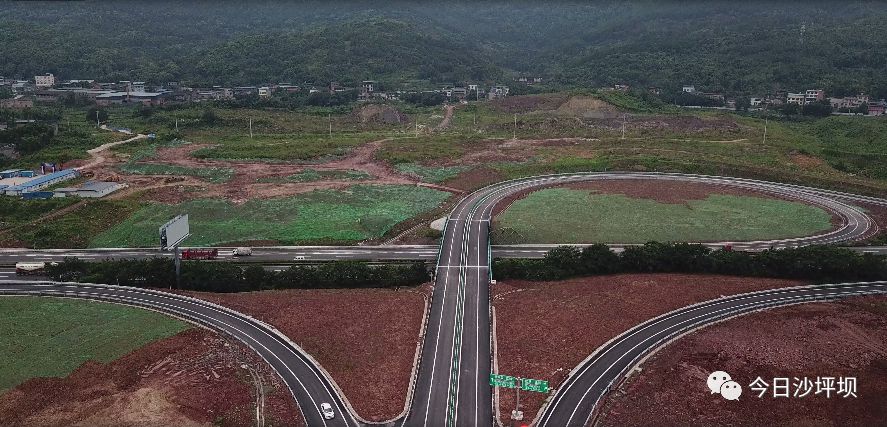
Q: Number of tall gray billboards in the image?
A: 1